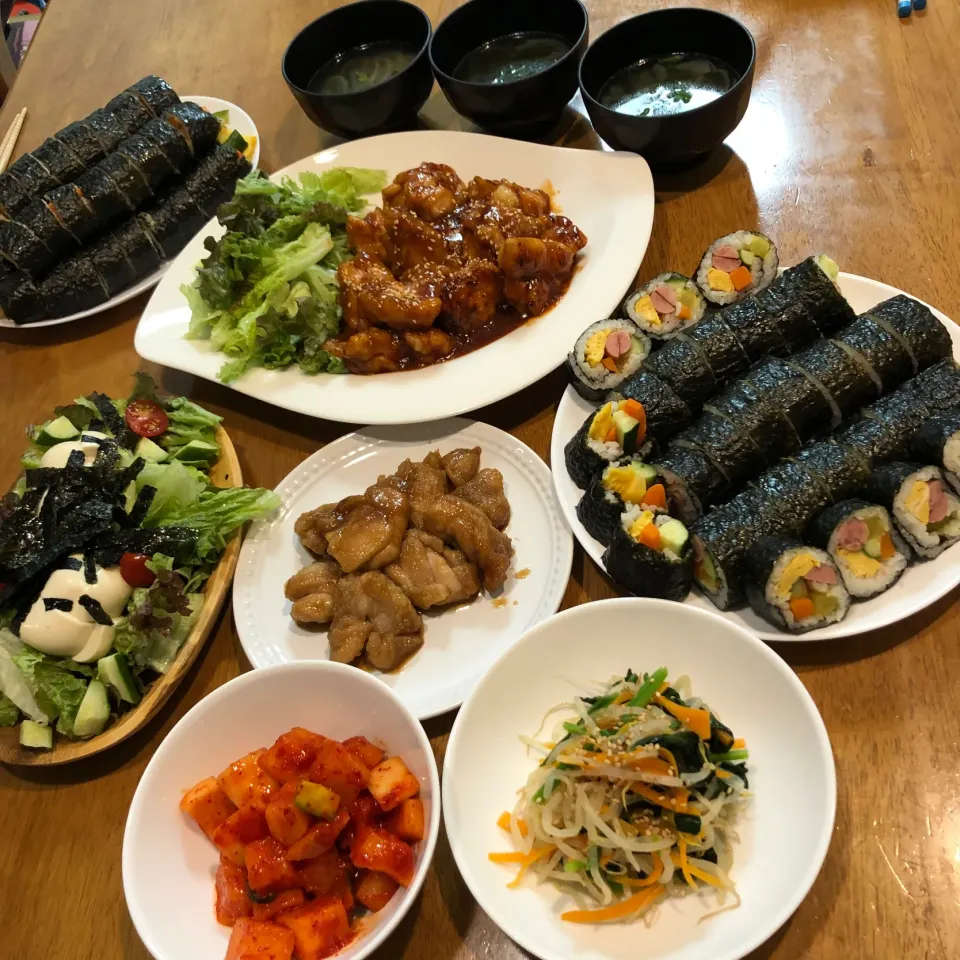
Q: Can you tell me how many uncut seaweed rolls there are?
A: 6